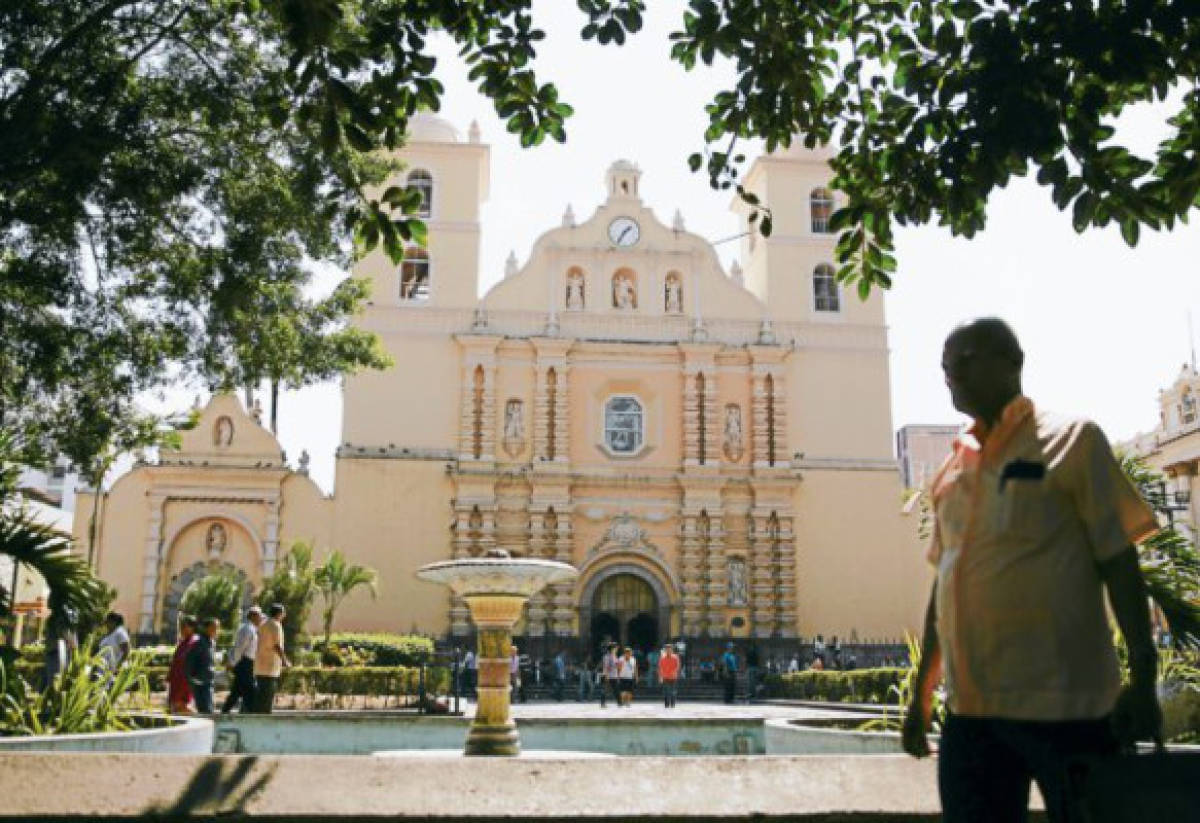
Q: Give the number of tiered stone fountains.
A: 1